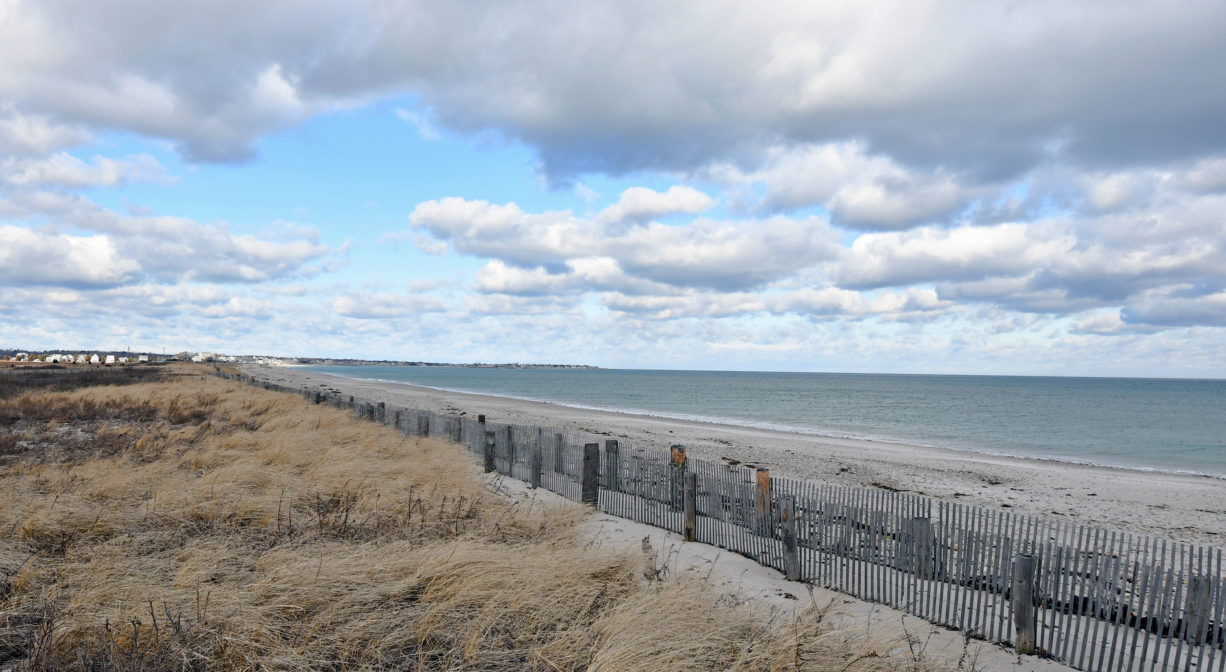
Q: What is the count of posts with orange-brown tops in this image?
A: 2